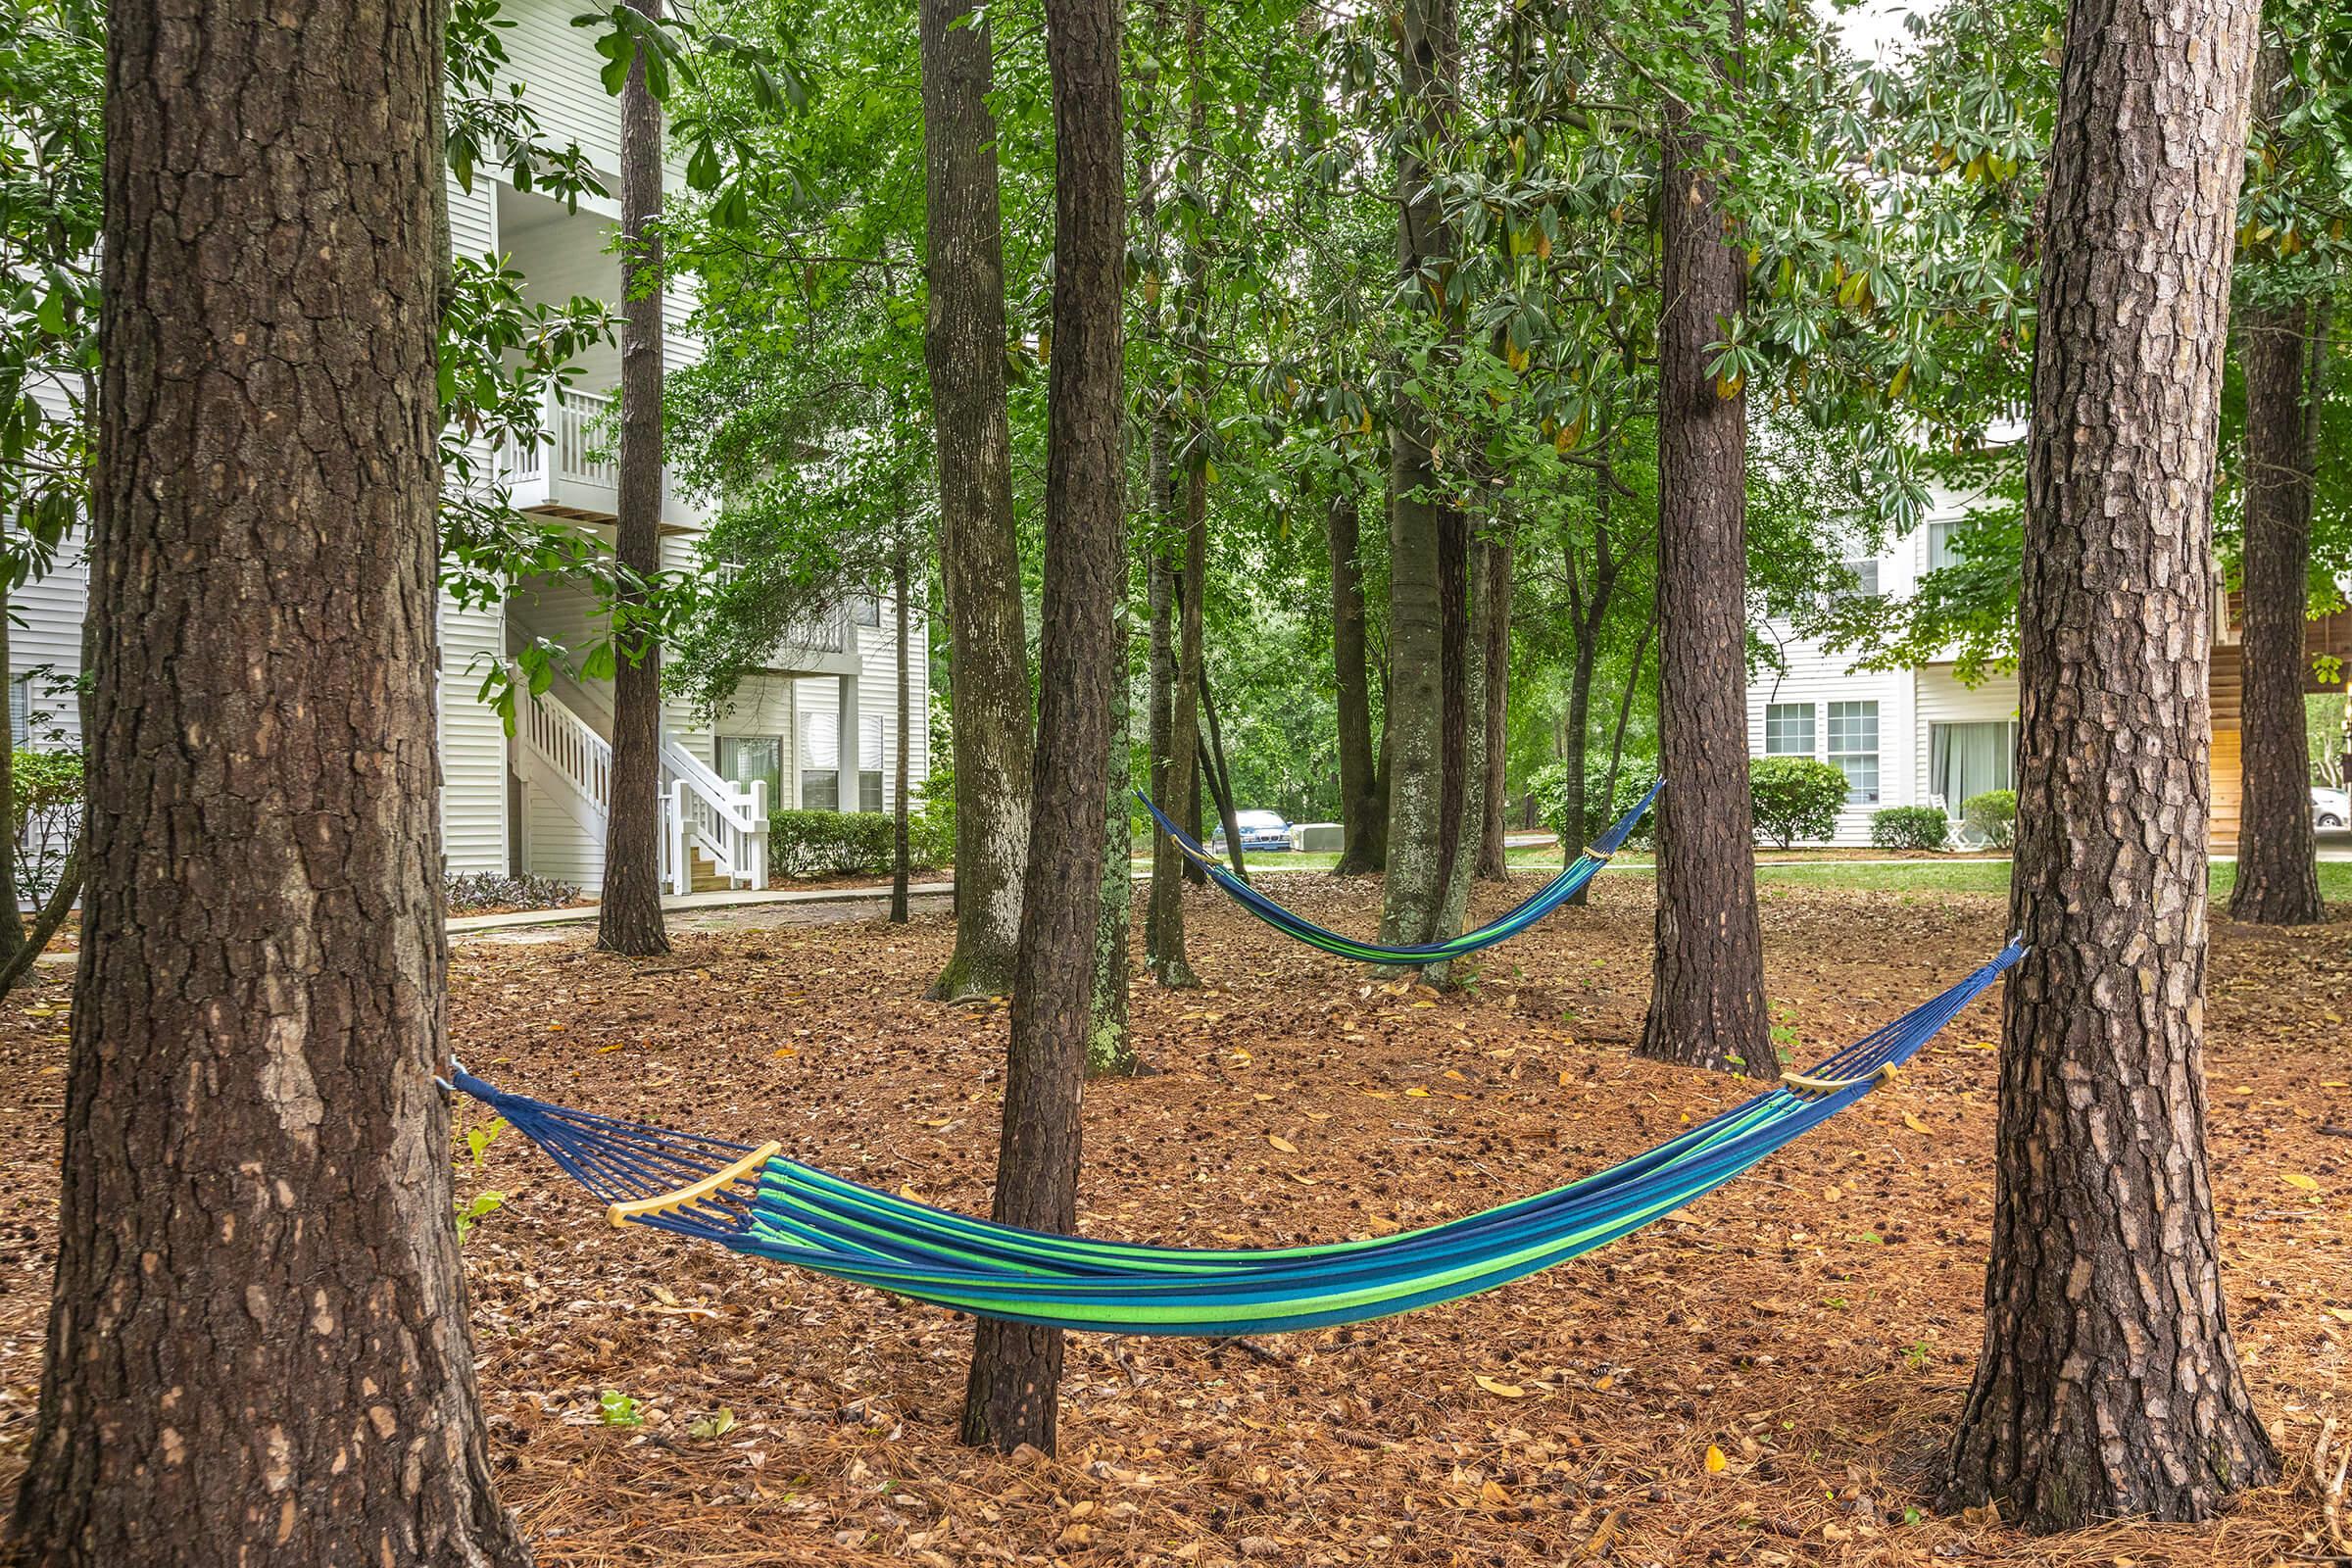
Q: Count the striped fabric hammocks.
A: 2